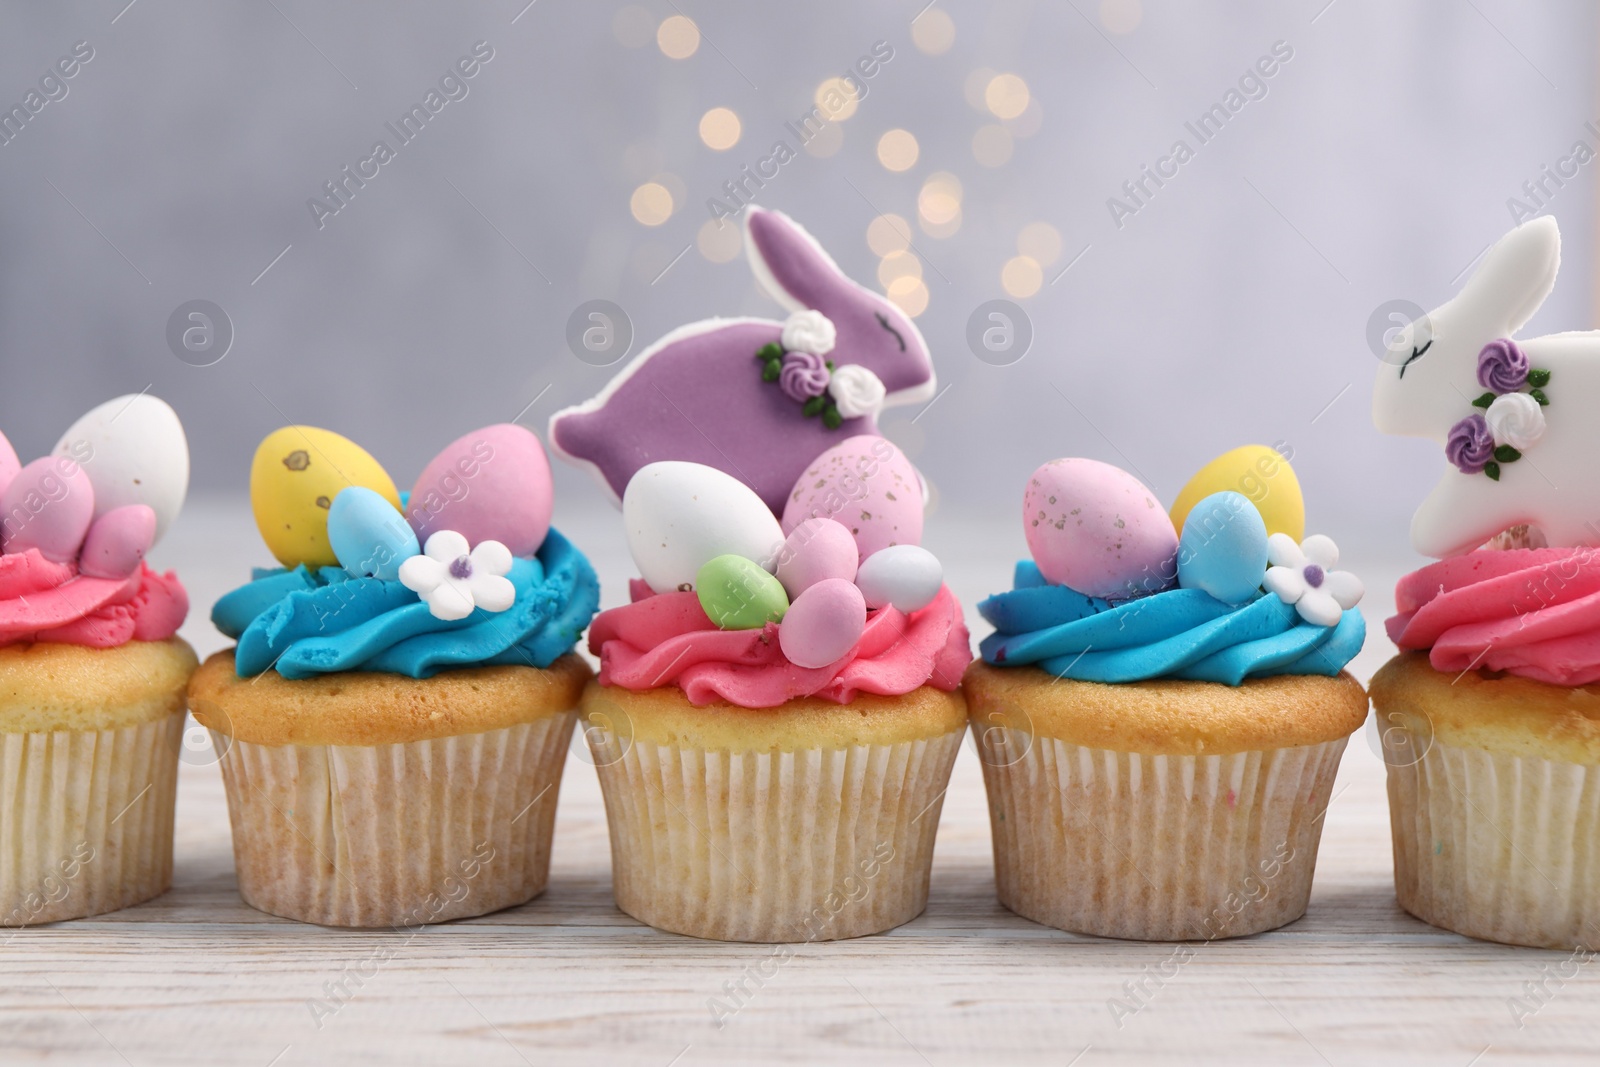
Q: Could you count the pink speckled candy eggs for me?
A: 2